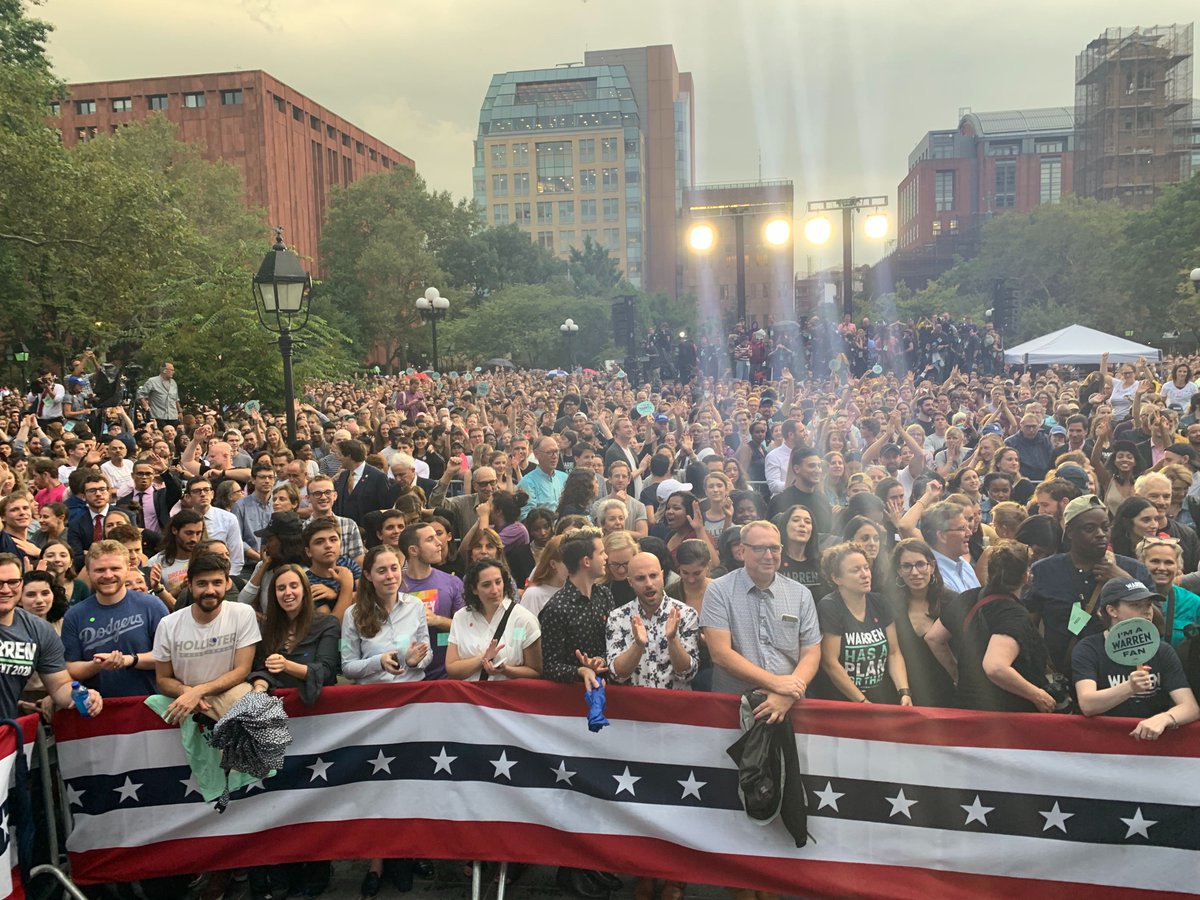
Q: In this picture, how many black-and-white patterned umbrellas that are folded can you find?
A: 1